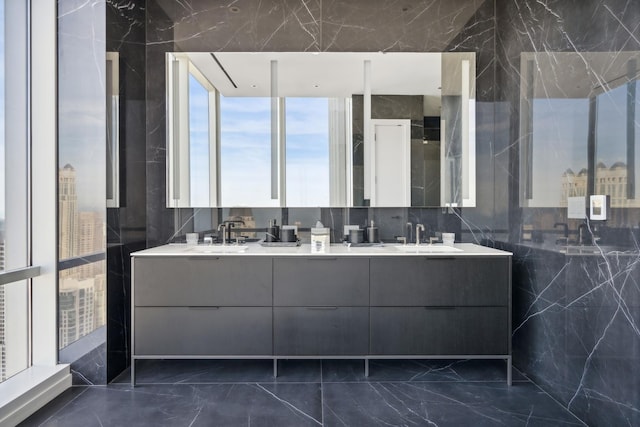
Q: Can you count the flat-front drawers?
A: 6